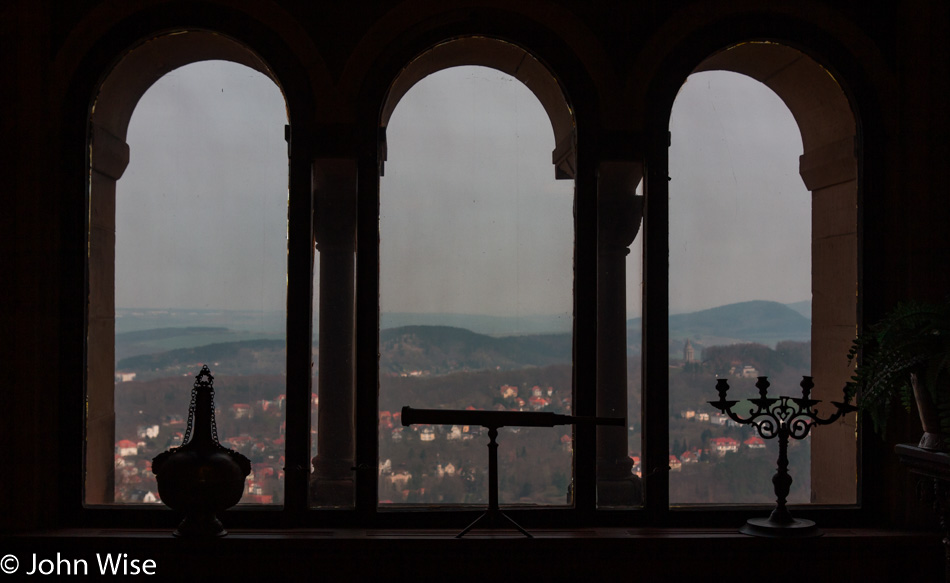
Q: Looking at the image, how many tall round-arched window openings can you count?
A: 3